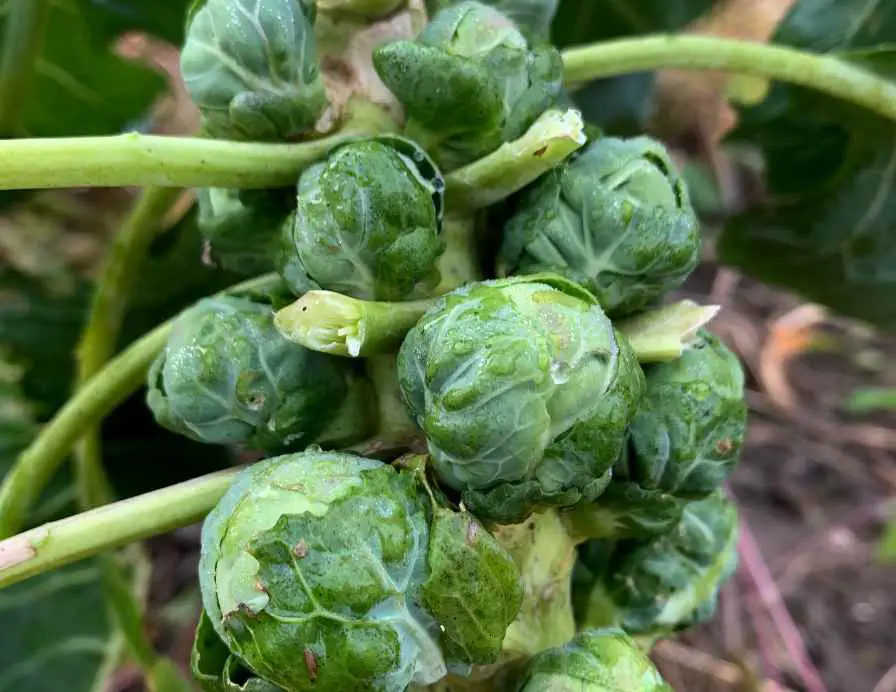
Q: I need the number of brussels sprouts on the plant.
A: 11